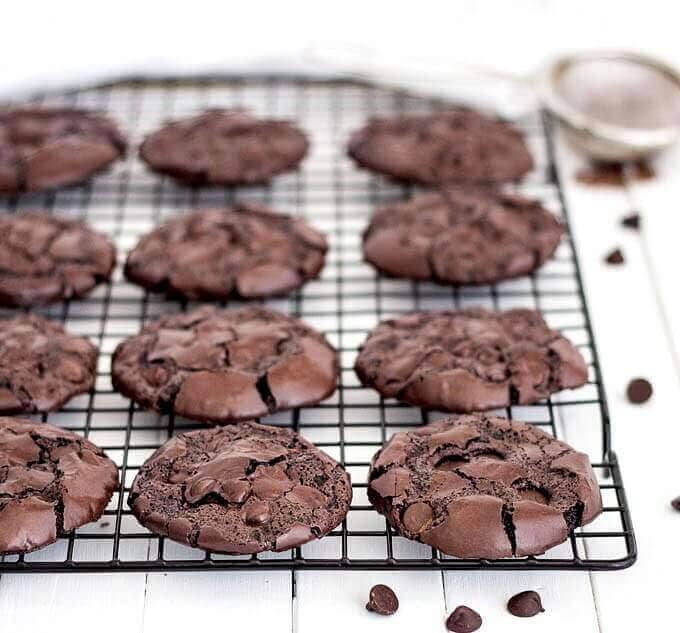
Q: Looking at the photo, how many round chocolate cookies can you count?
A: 12